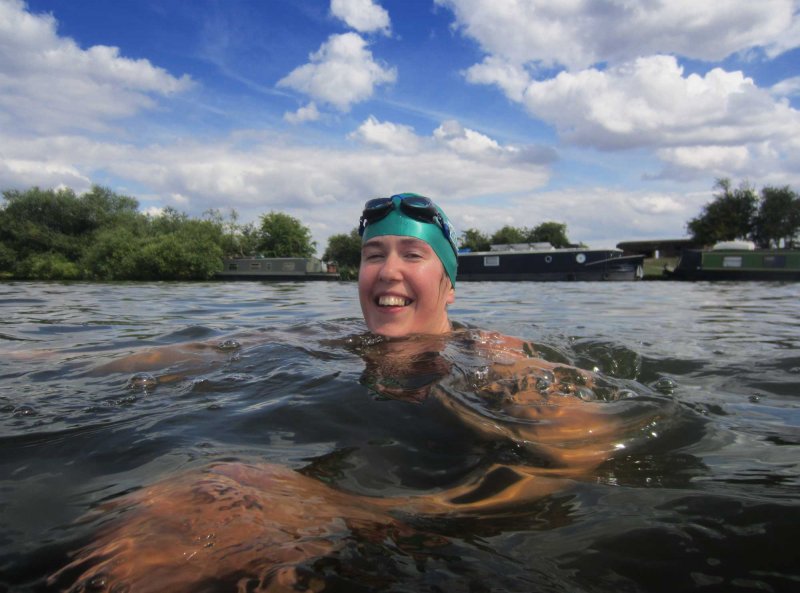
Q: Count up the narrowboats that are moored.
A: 3